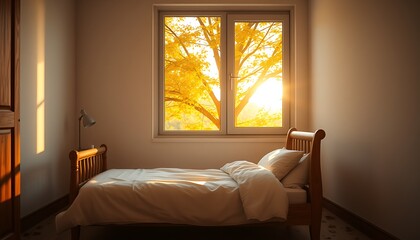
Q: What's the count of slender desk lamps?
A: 1